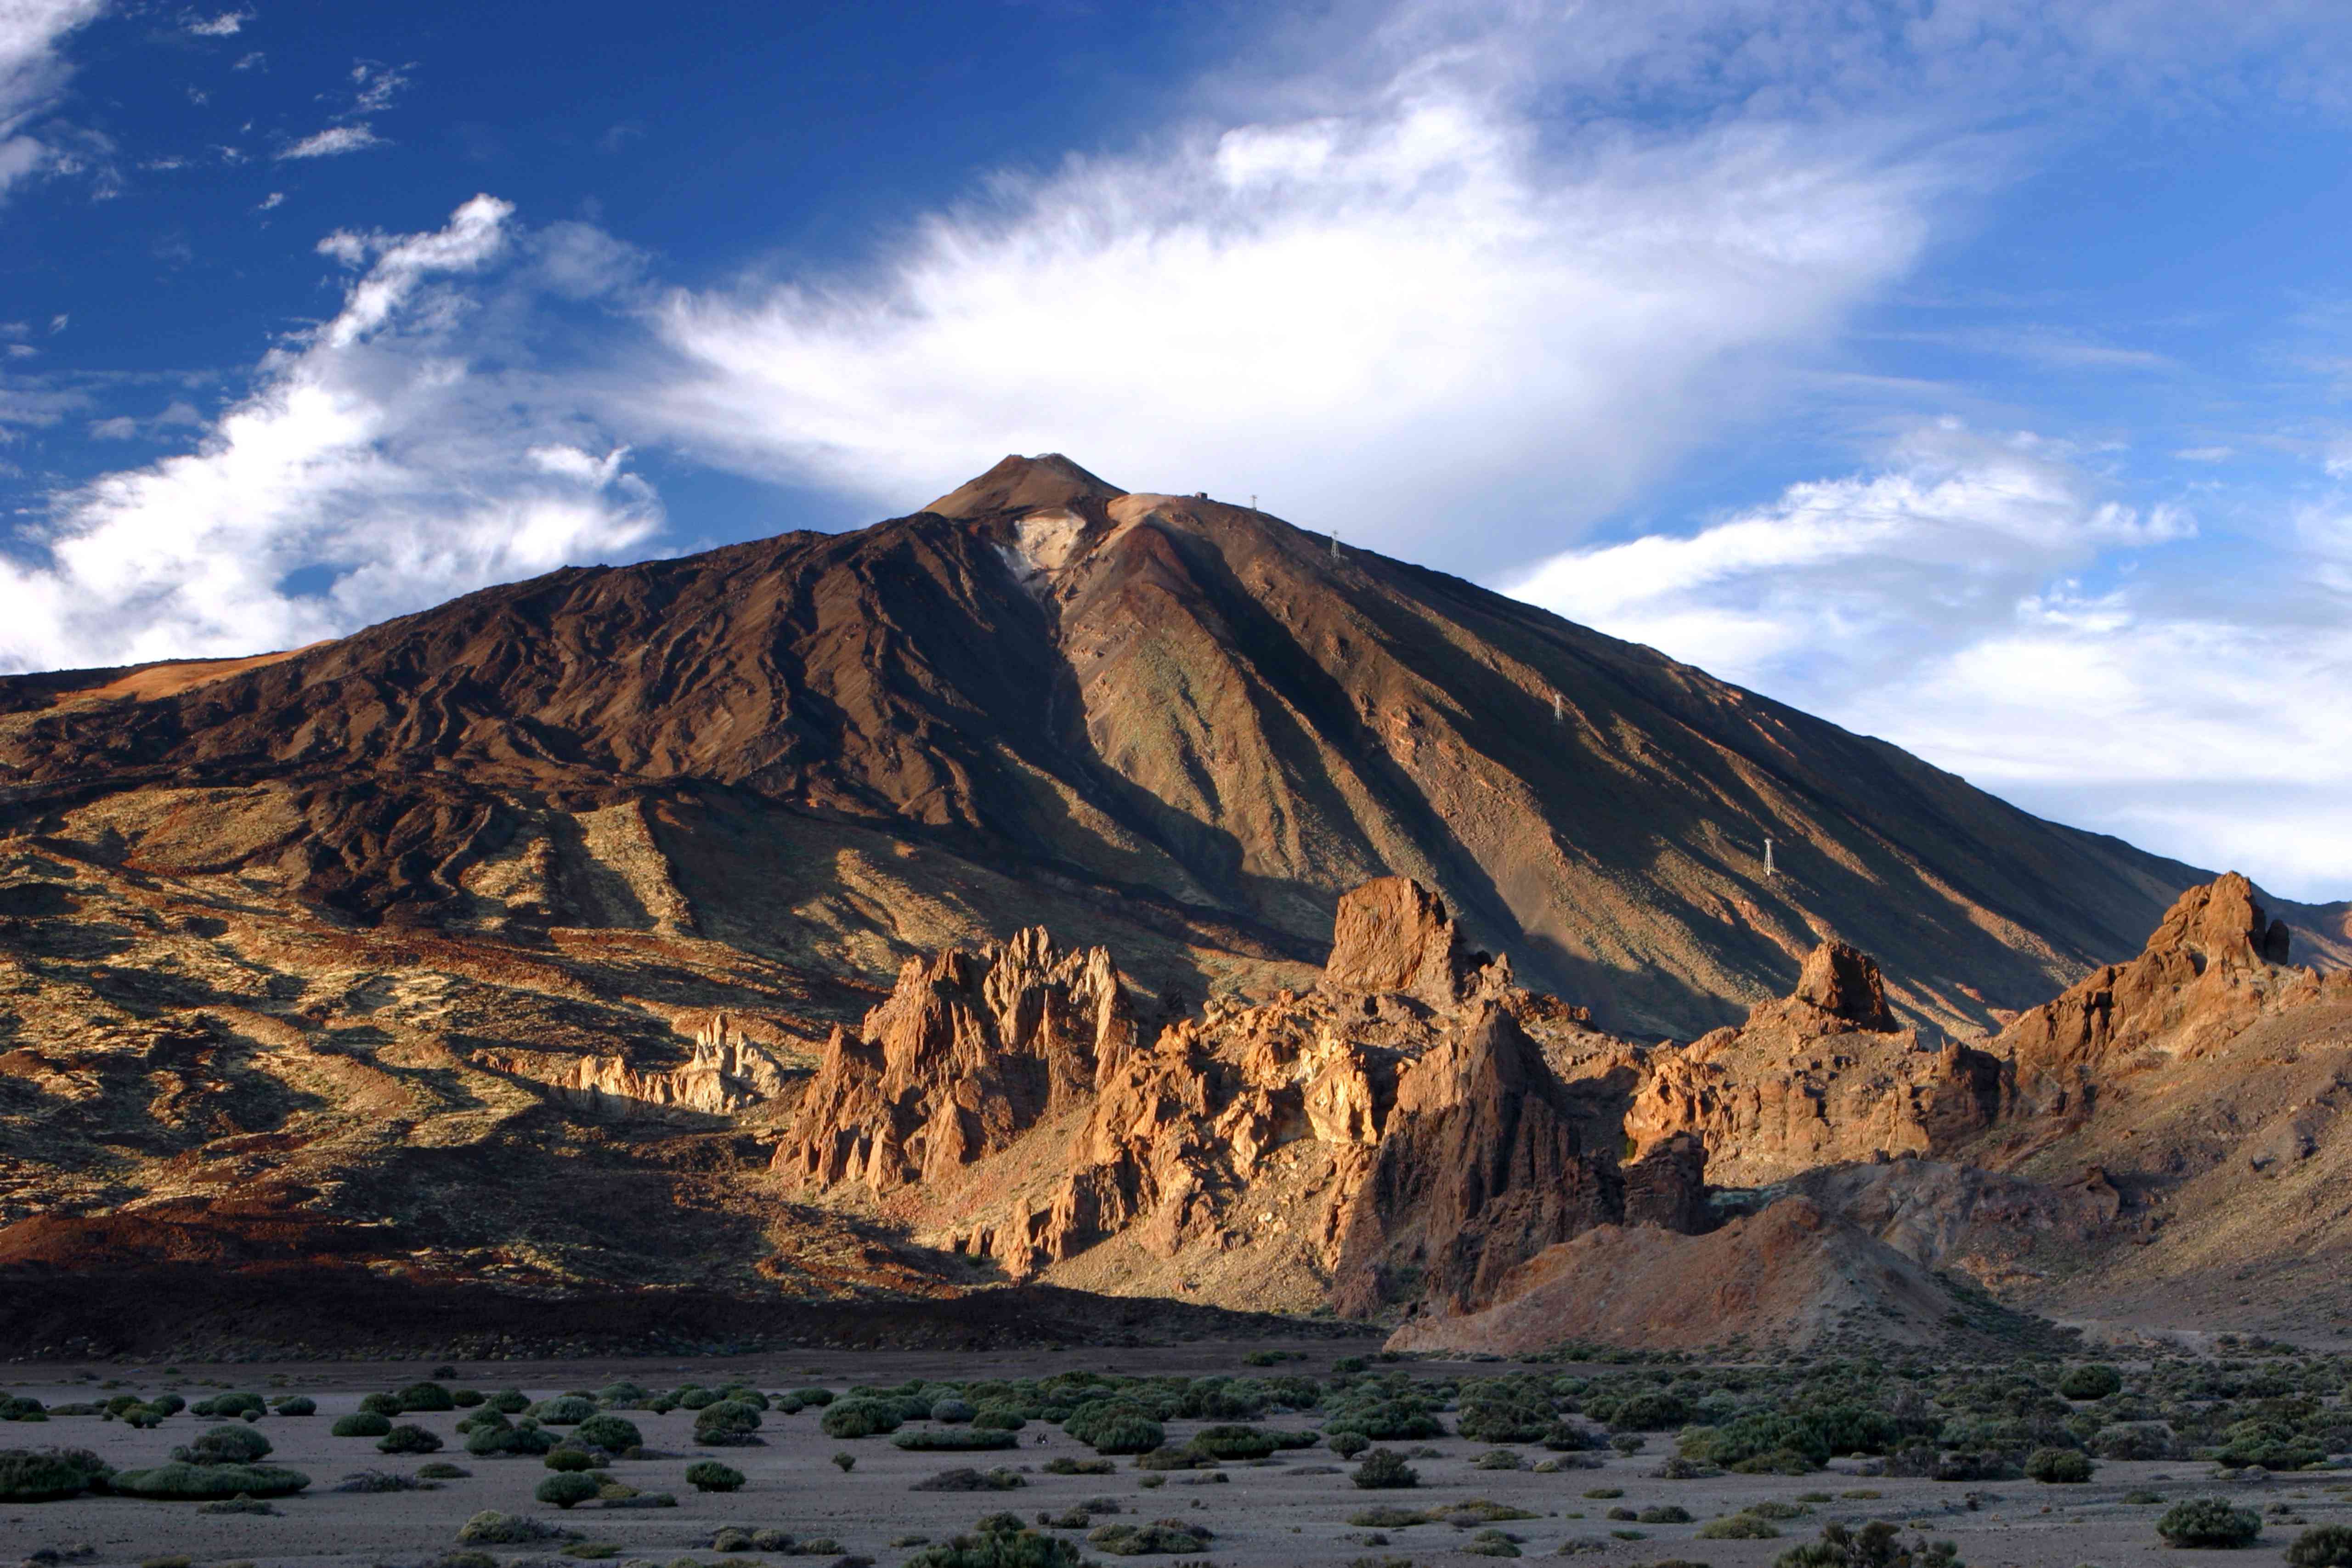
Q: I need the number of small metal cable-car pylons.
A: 4